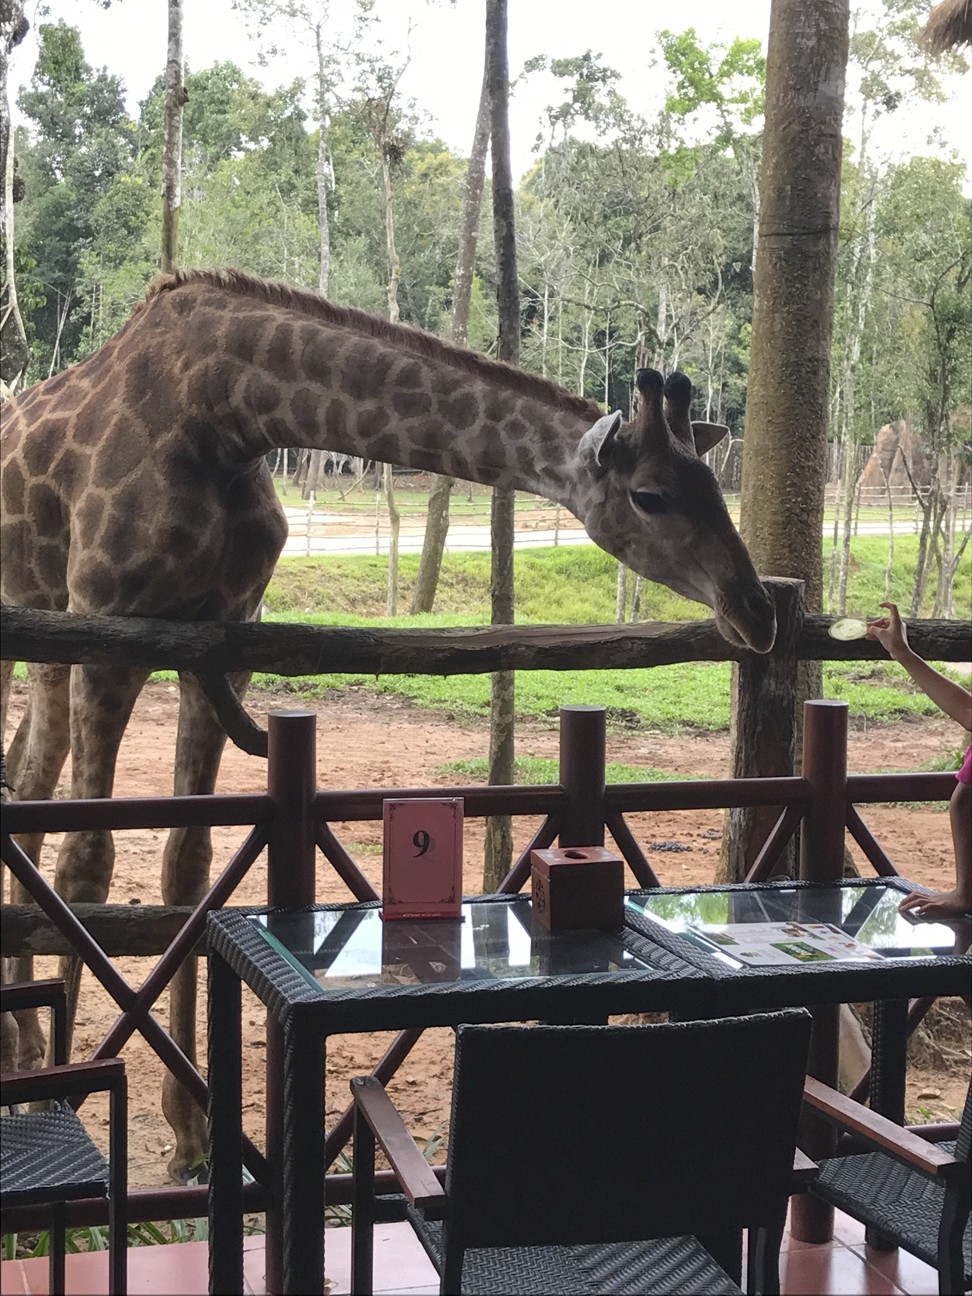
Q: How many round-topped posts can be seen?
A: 3